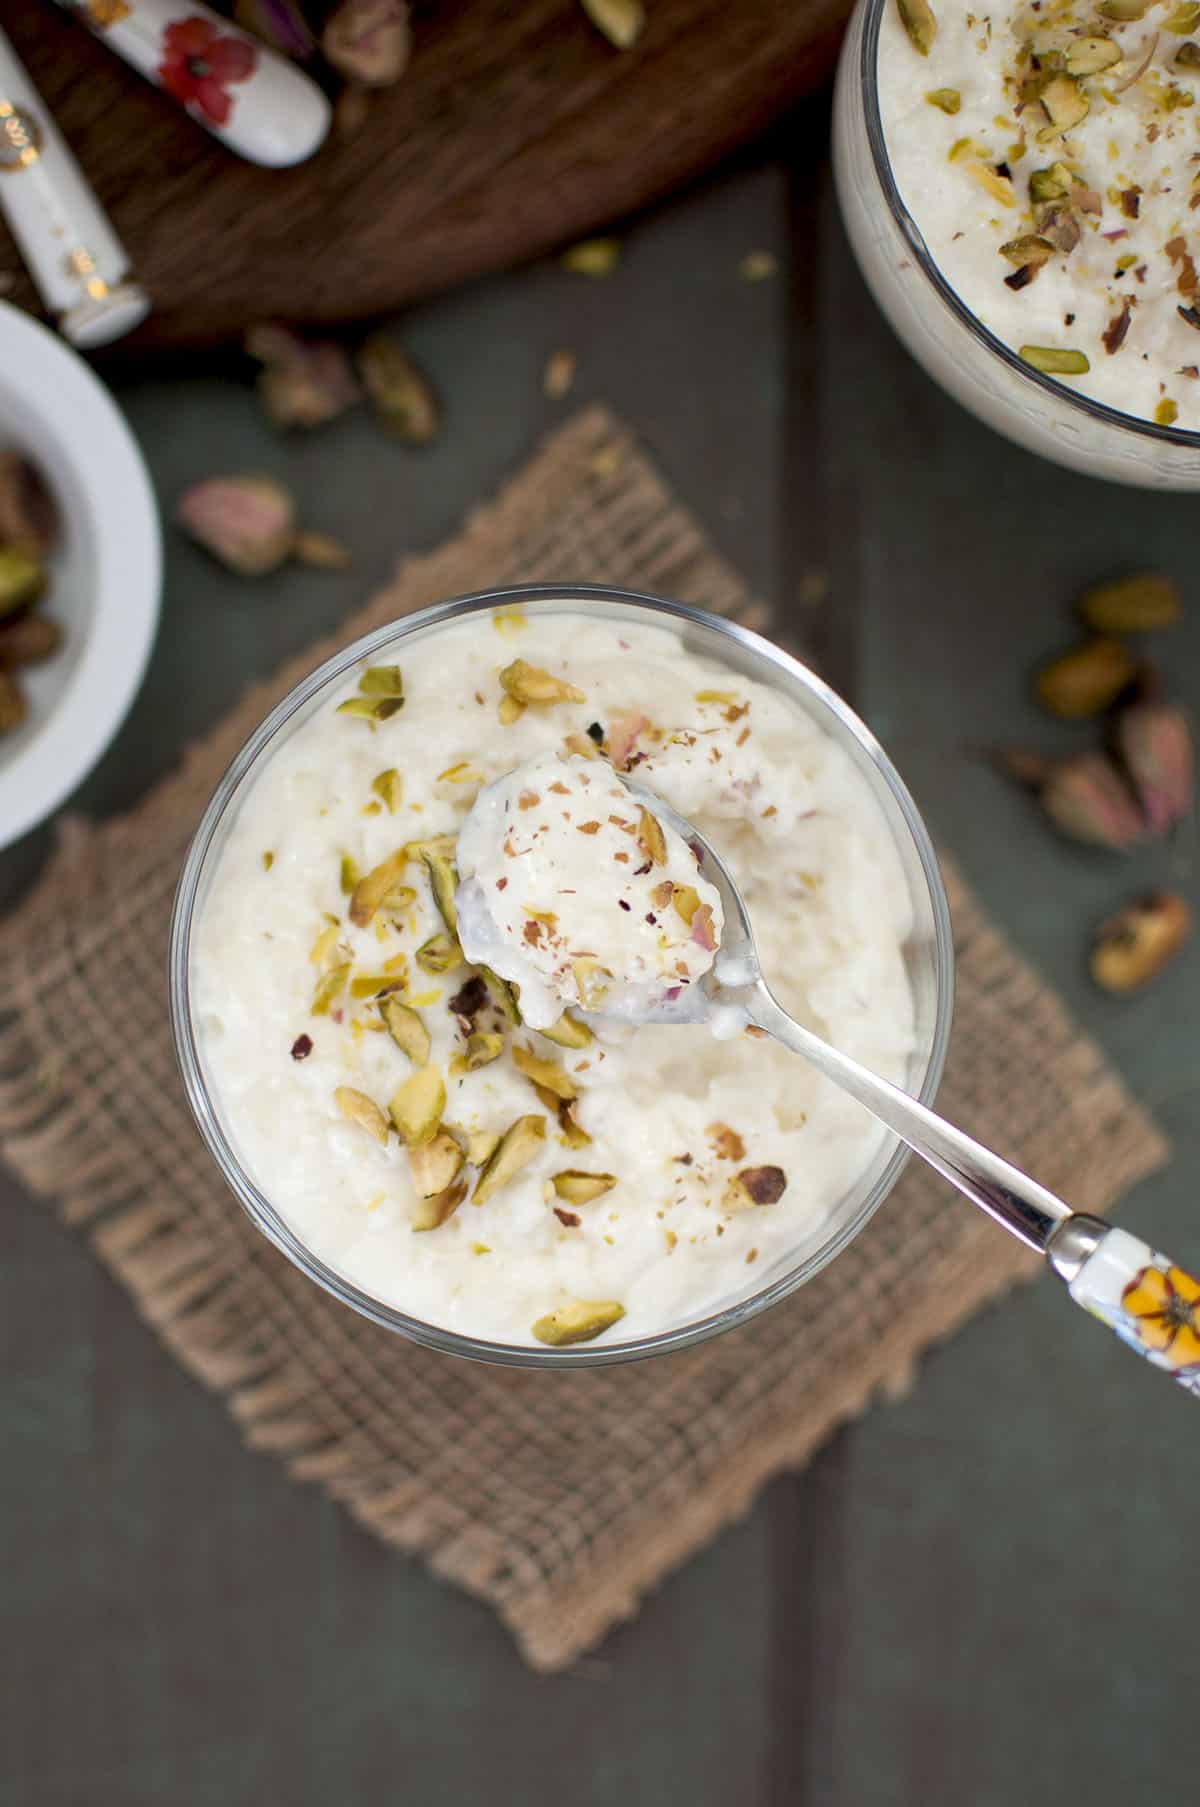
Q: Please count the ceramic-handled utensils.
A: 3